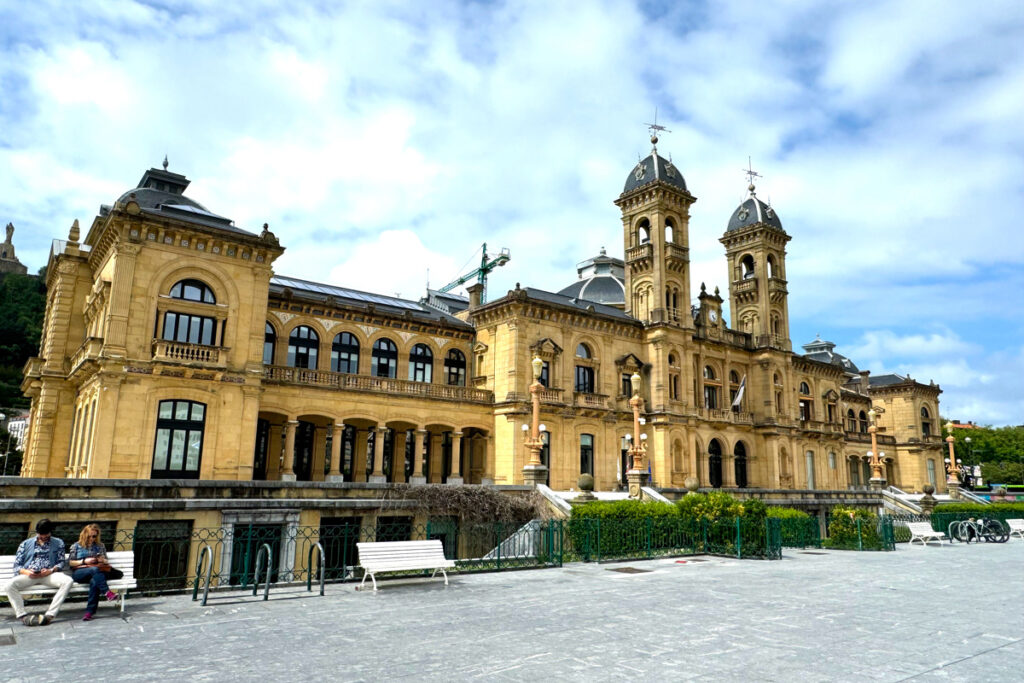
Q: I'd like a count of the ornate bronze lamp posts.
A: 4